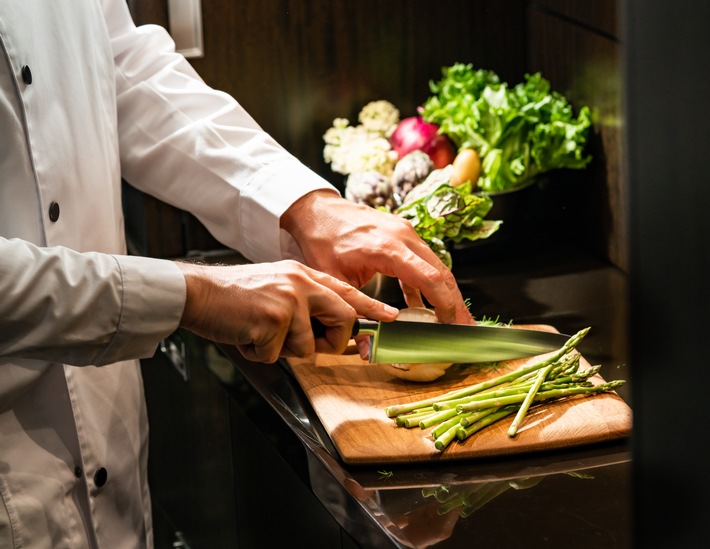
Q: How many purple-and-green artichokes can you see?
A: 2